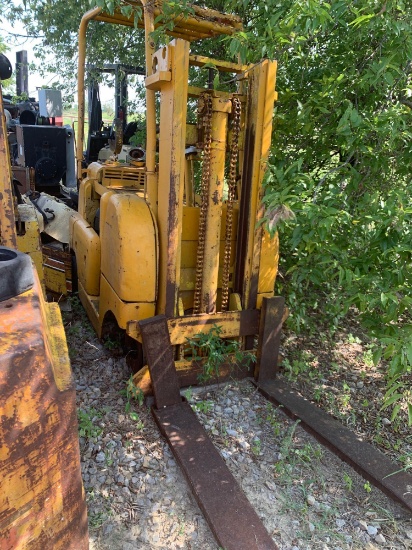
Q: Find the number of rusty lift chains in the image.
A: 2